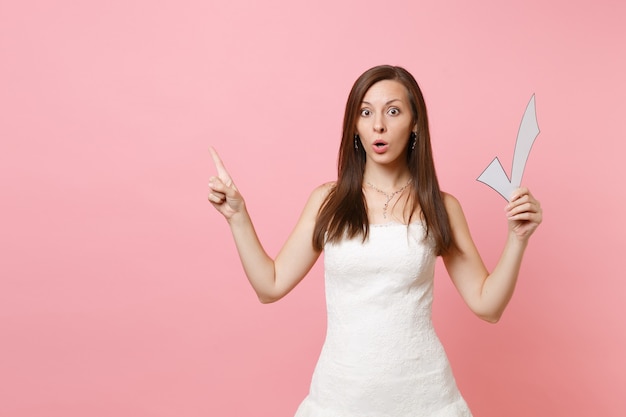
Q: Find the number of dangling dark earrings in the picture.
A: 2